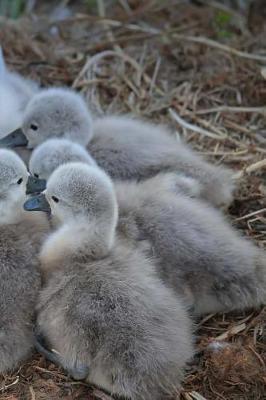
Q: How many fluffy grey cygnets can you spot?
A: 4